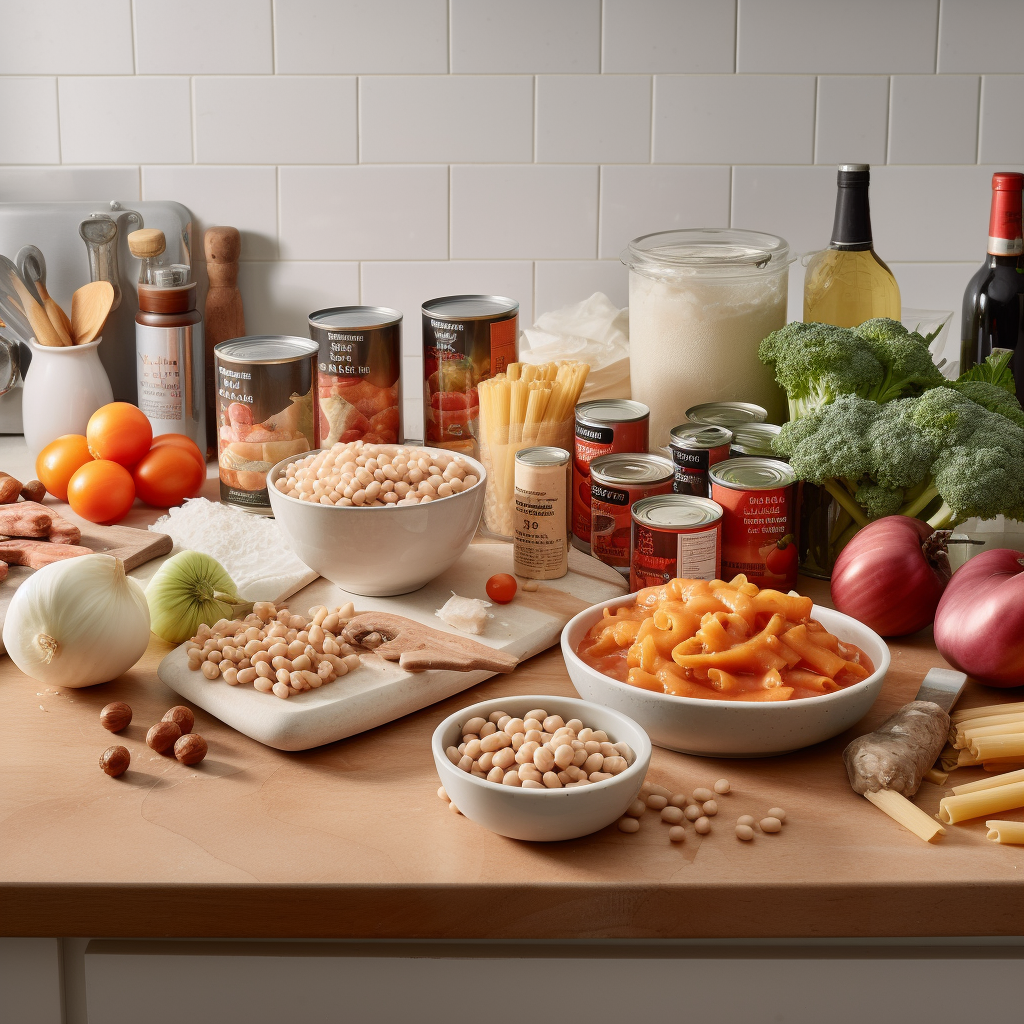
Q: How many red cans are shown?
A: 5